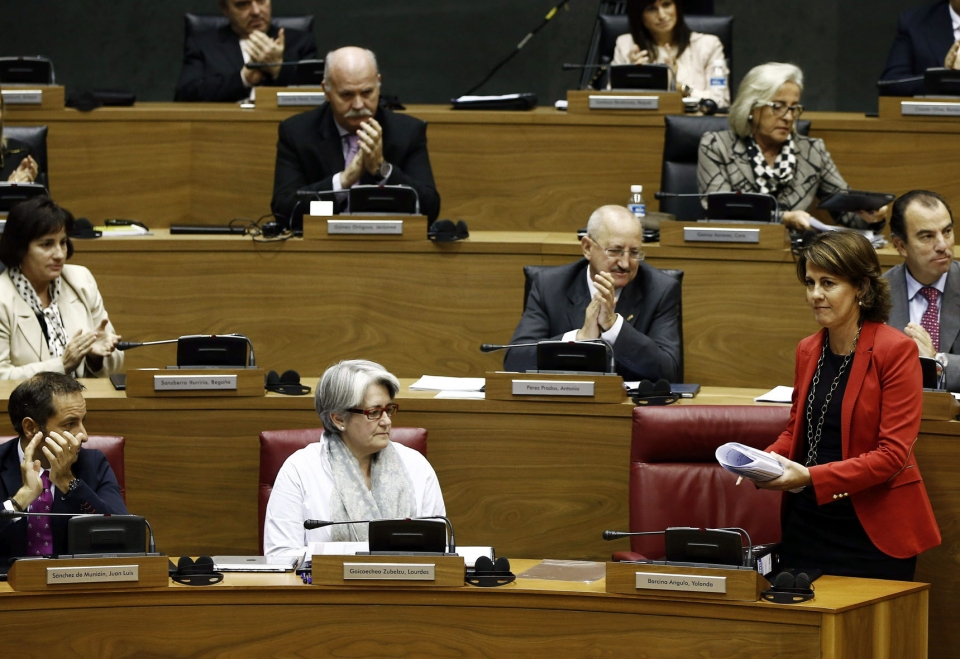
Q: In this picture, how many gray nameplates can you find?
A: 11